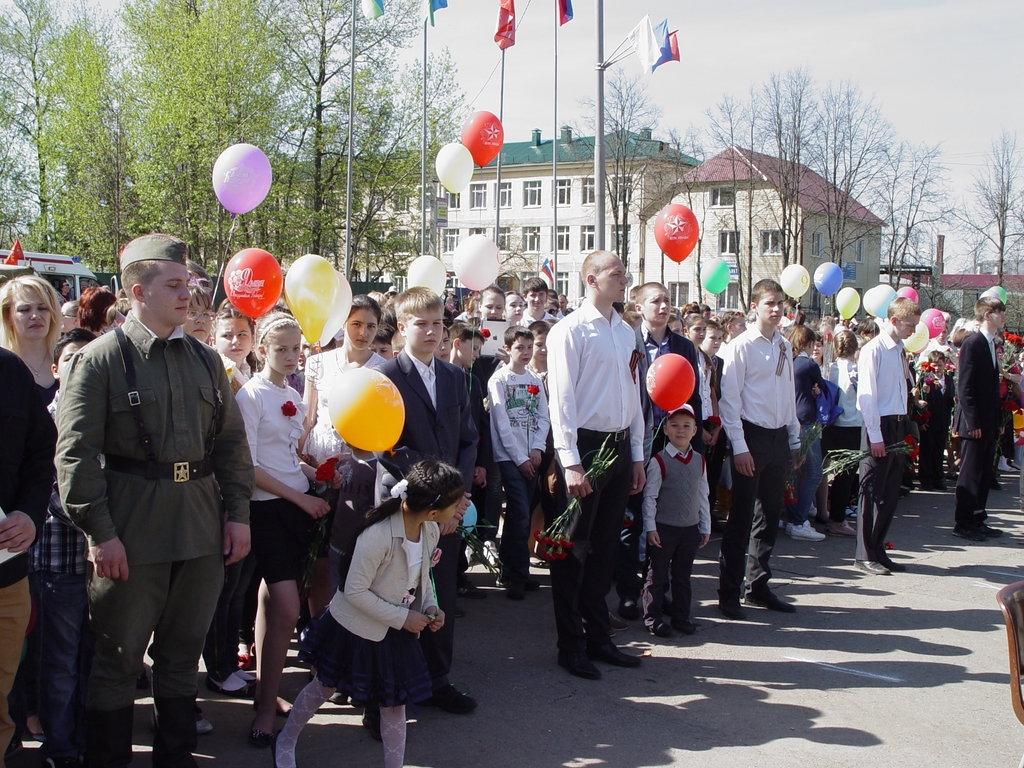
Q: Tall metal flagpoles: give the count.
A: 5